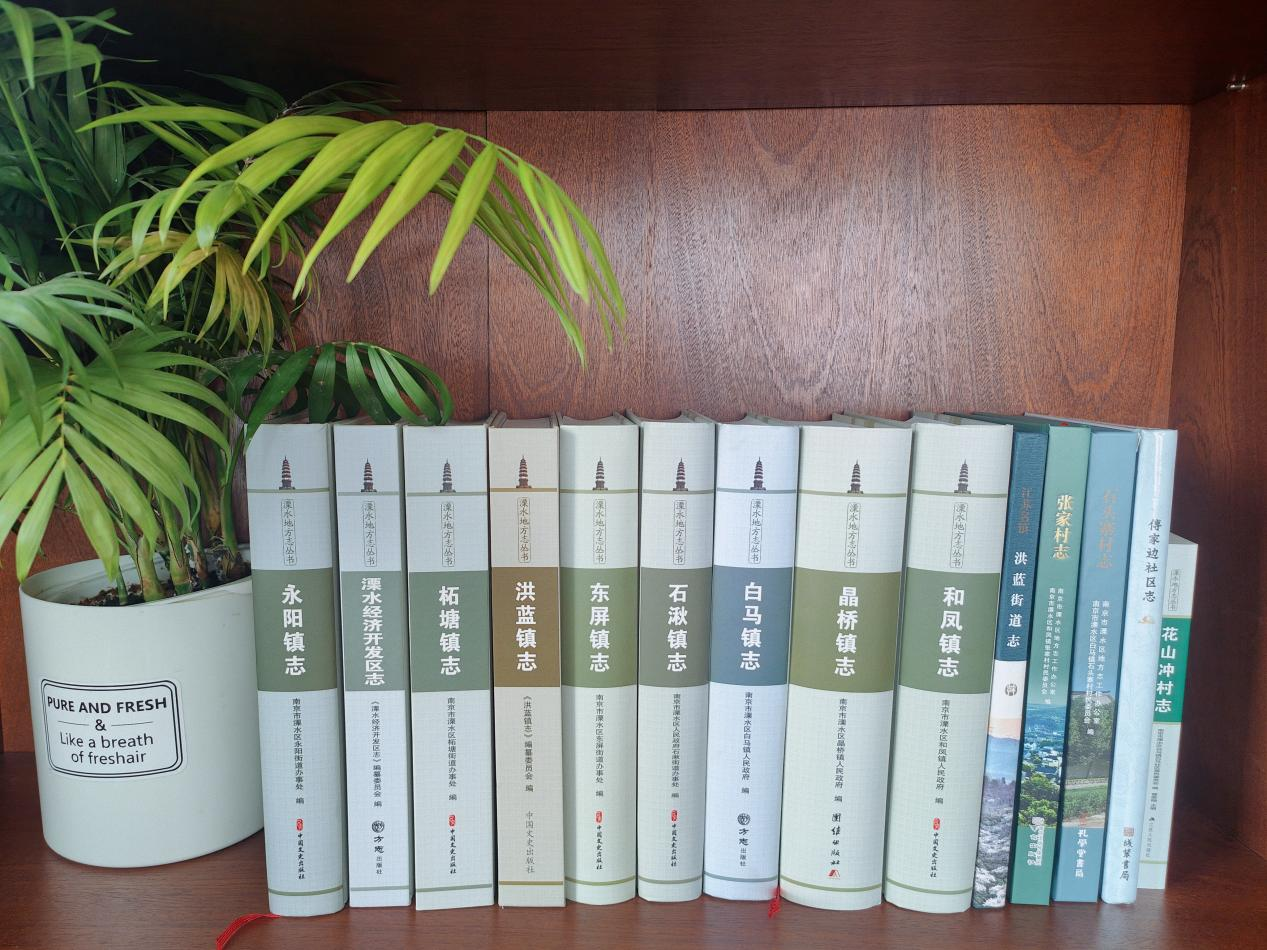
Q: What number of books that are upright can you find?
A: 14